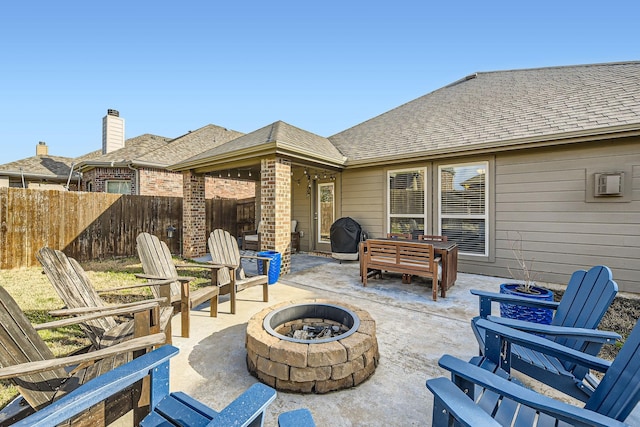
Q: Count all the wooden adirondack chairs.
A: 4